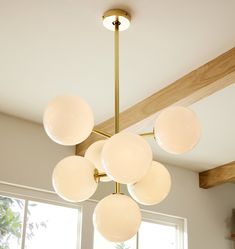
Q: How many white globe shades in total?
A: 7